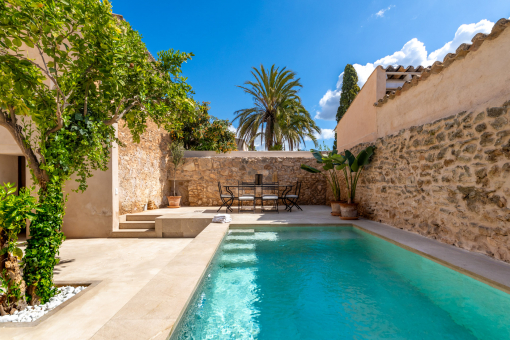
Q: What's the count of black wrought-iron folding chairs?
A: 6